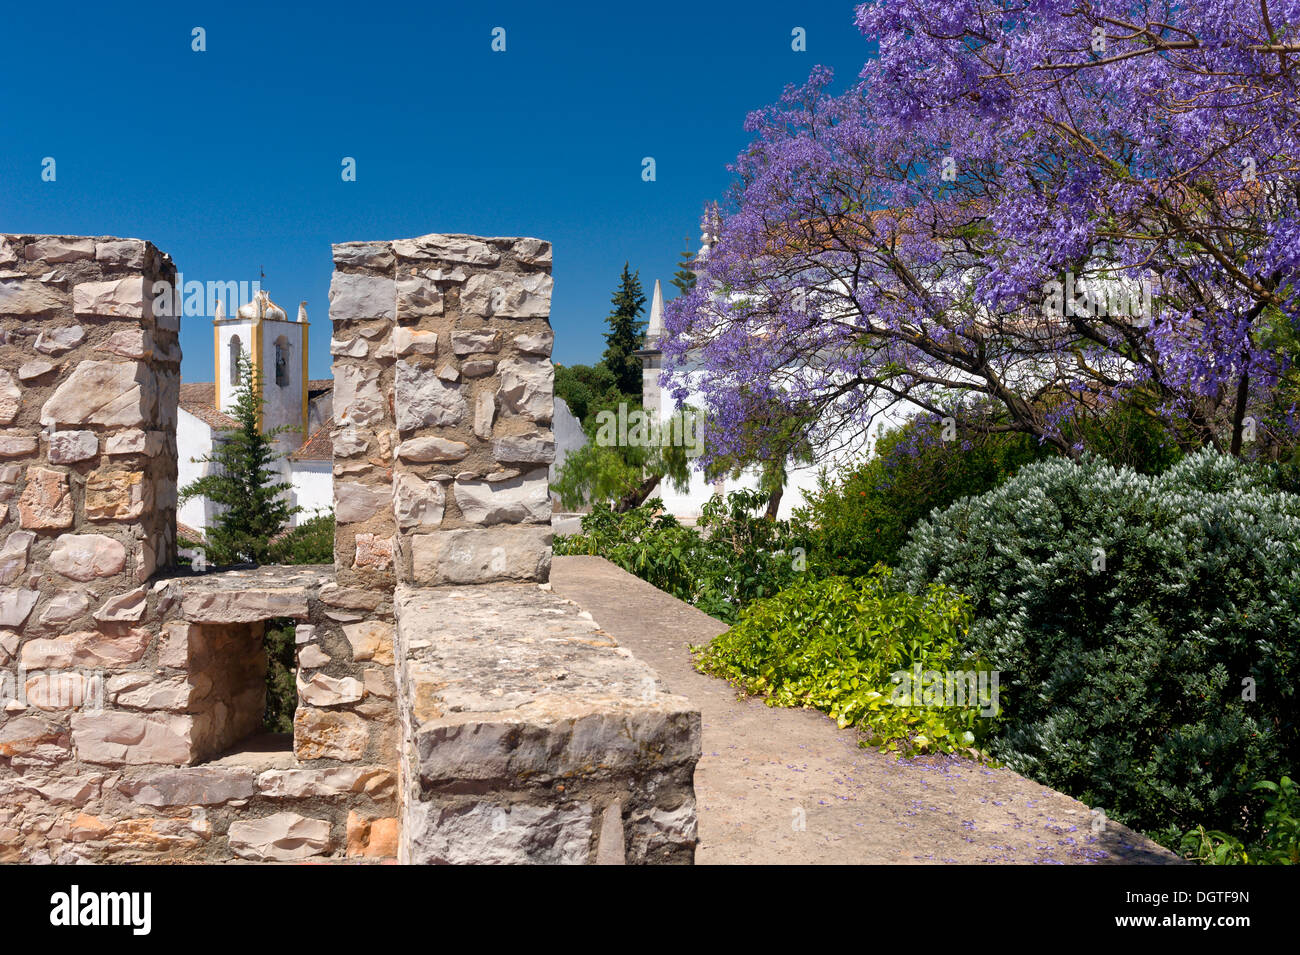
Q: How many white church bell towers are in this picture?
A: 1